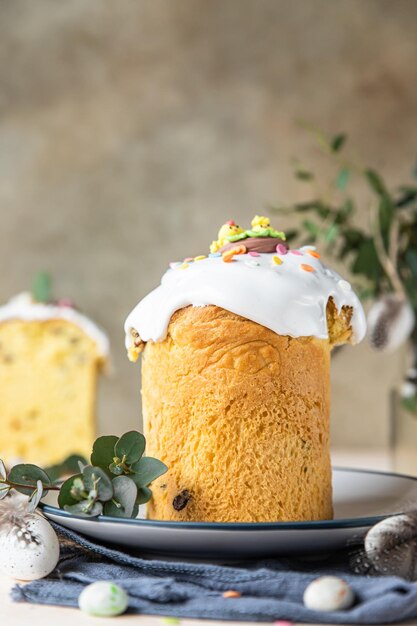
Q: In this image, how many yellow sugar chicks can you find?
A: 2